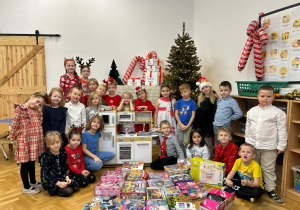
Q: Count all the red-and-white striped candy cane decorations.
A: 4